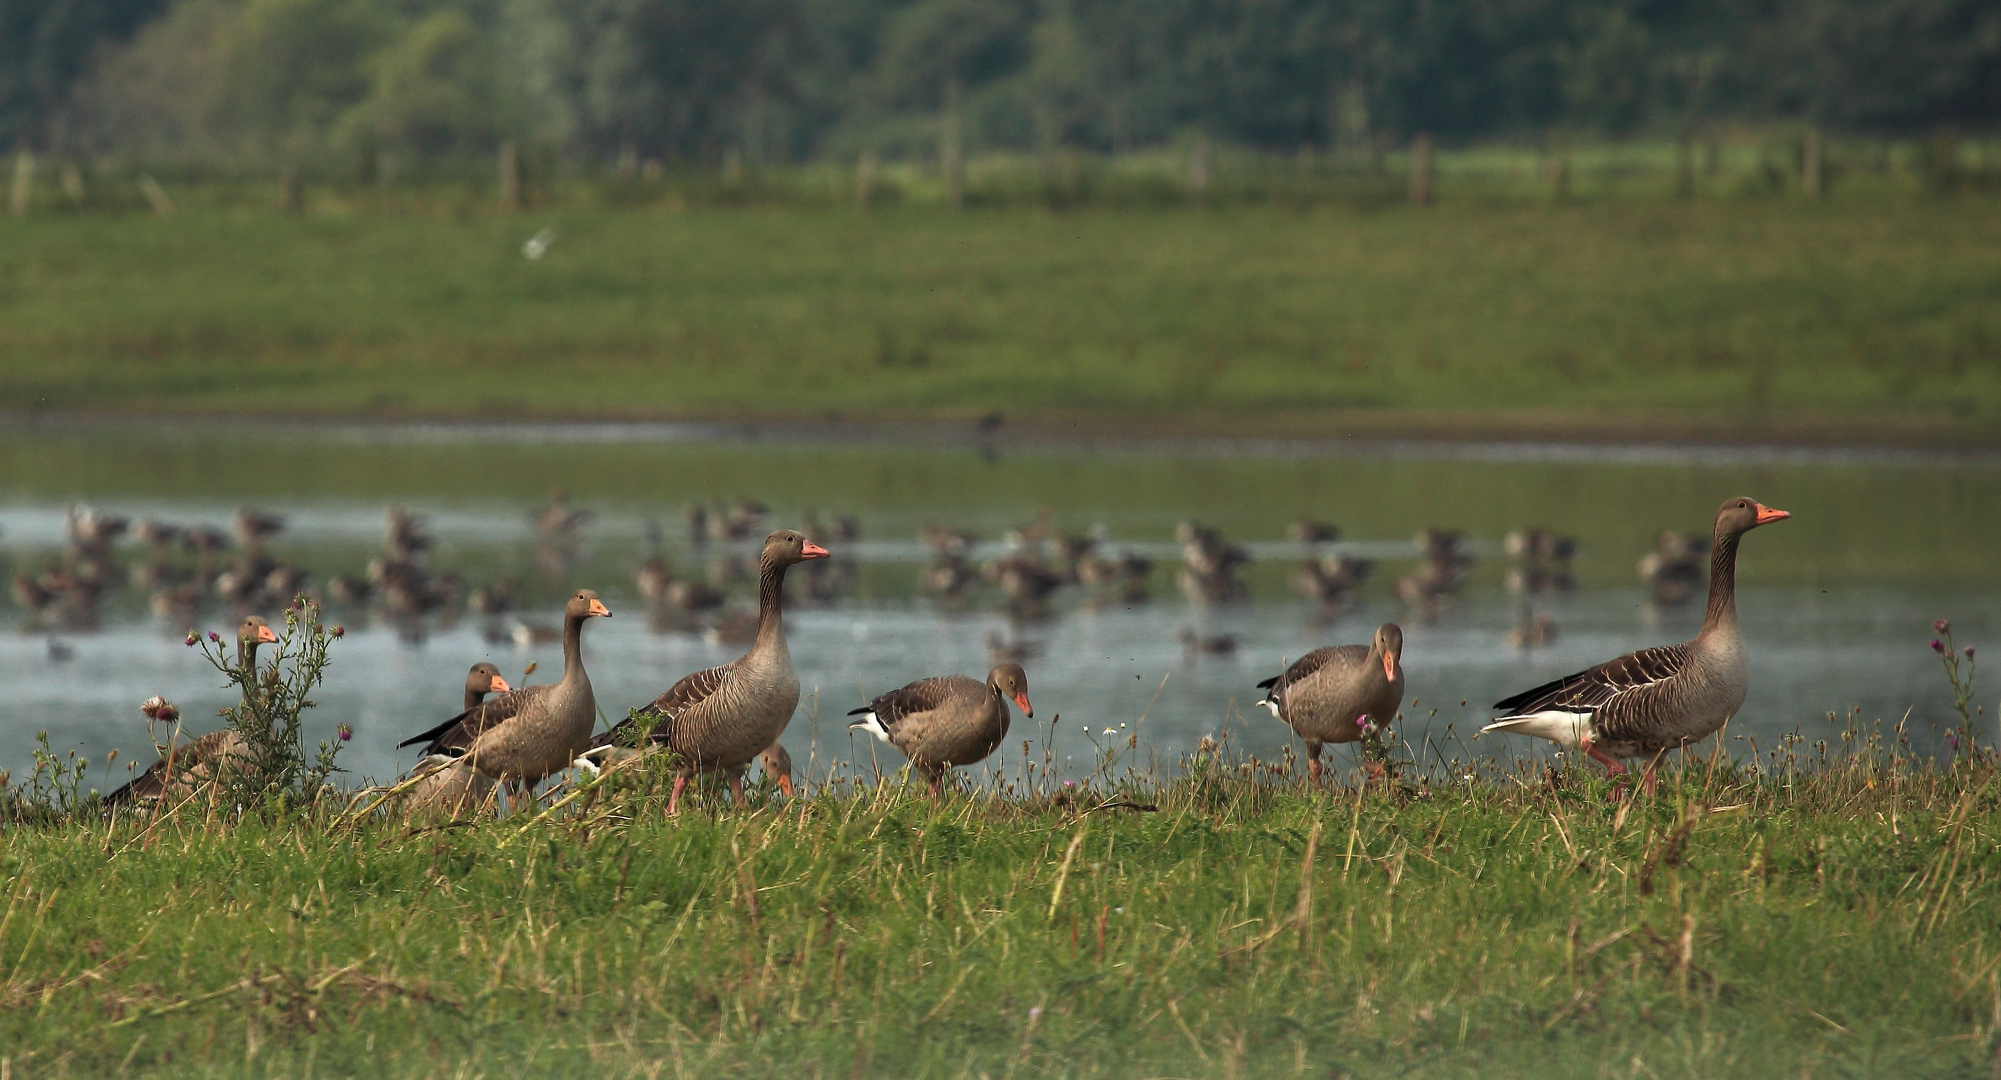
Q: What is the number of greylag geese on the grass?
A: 8